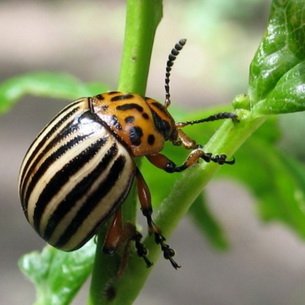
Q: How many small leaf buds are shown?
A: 1